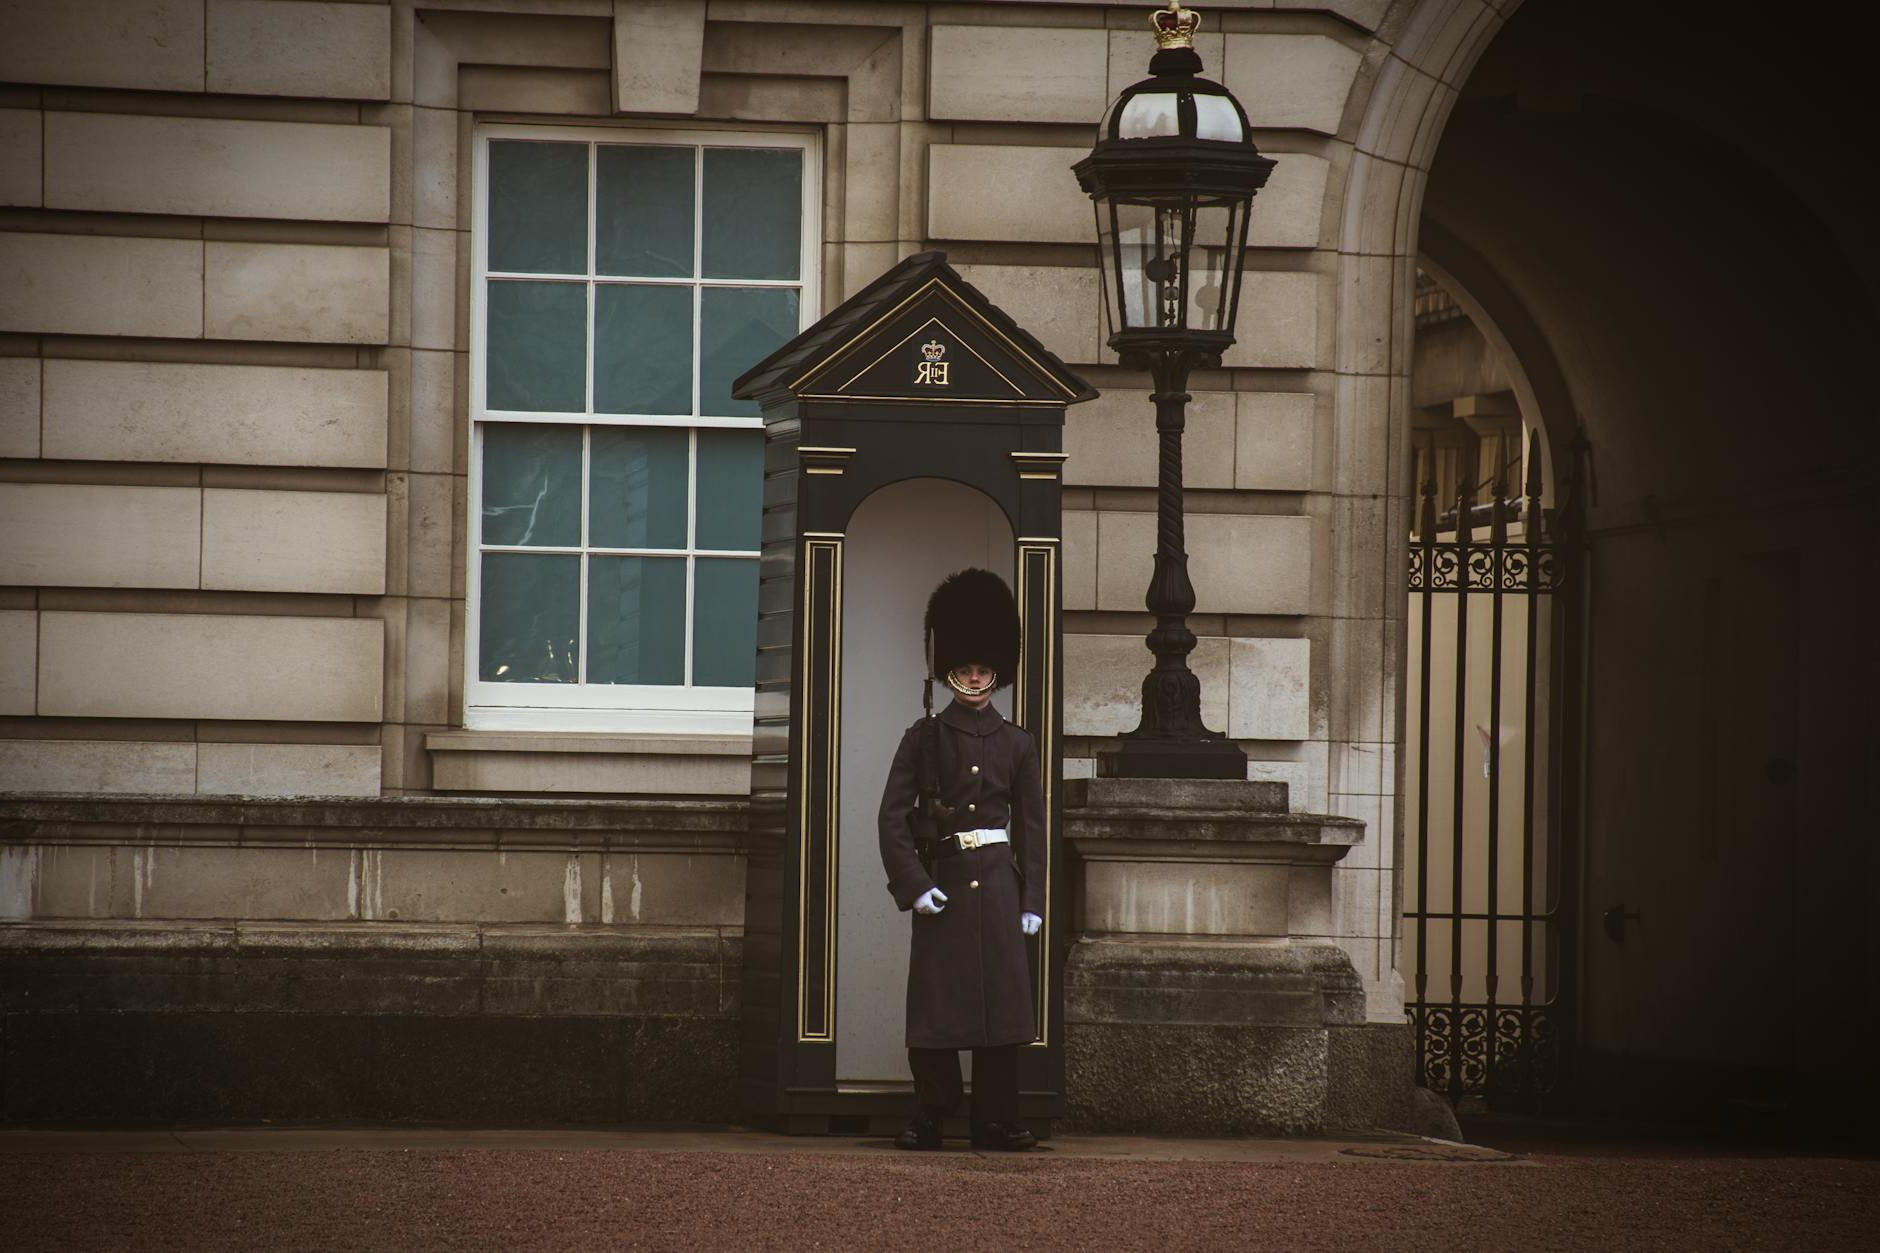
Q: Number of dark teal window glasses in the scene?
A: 12